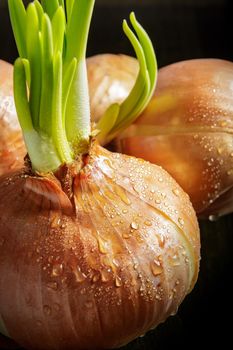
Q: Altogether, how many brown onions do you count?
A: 4